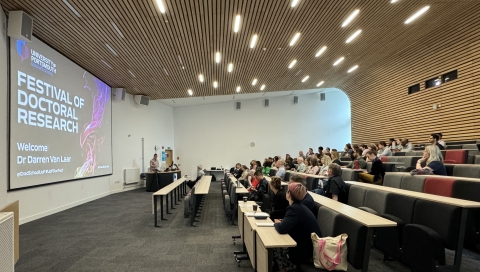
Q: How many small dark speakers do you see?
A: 4